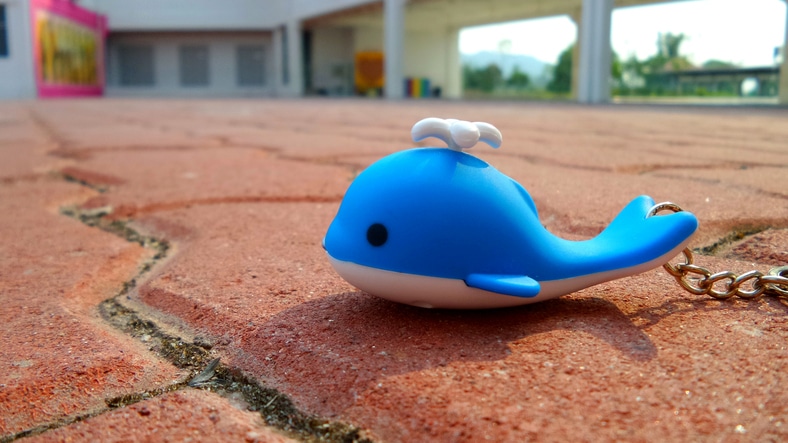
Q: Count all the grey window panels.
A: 3